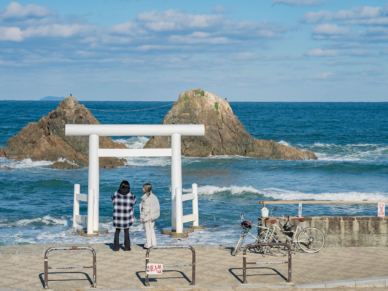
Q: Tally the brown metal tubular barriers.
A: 3